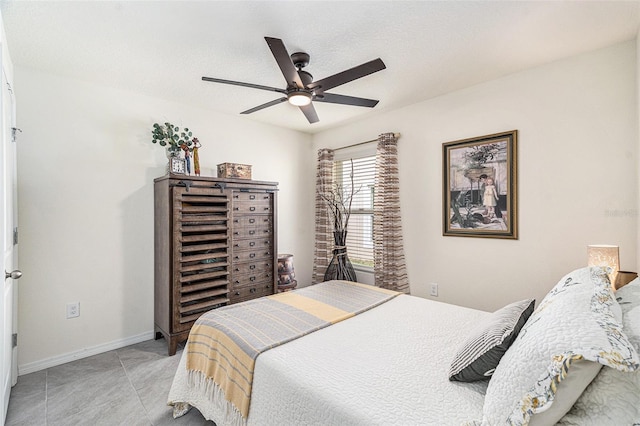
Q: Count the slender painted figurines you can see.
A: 2